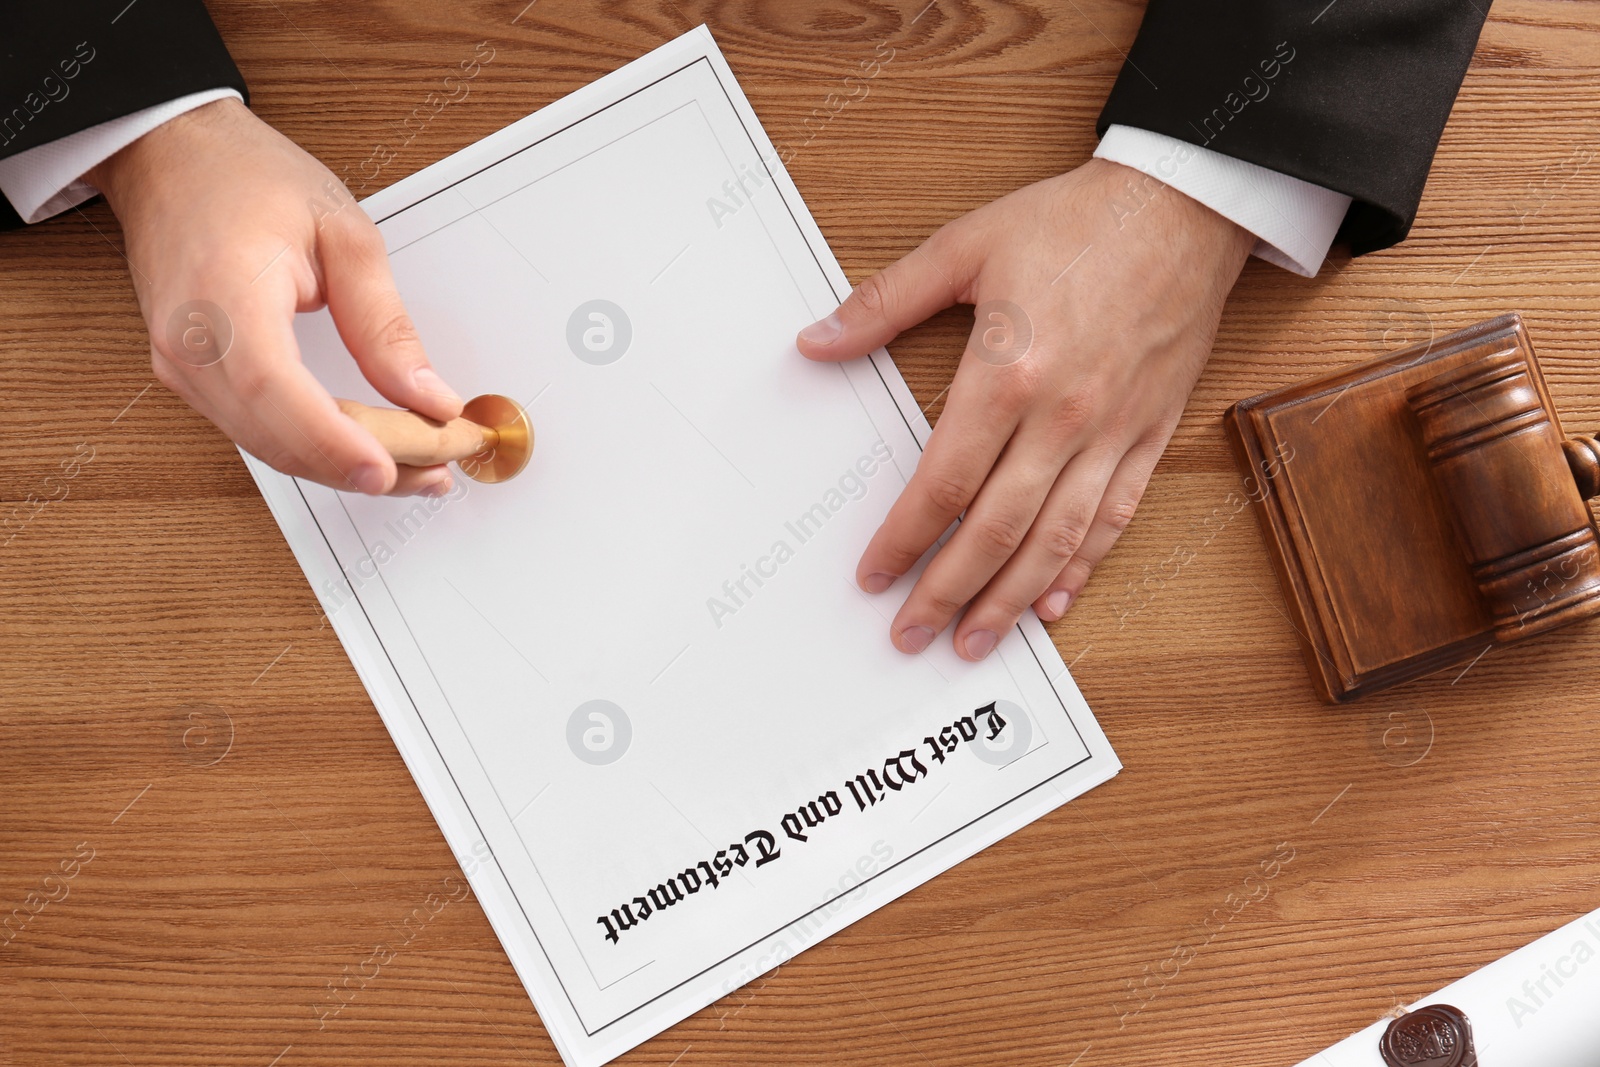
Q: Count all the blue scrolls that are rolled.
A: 0